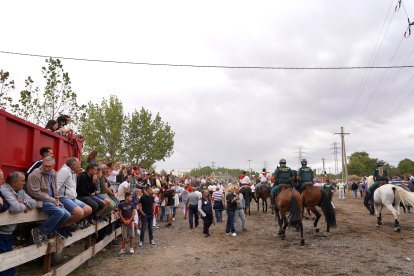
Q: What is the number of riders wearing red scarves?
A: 2